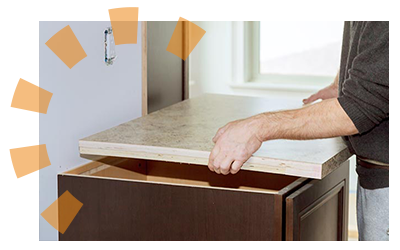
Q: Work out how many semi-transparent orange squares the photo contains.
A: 6